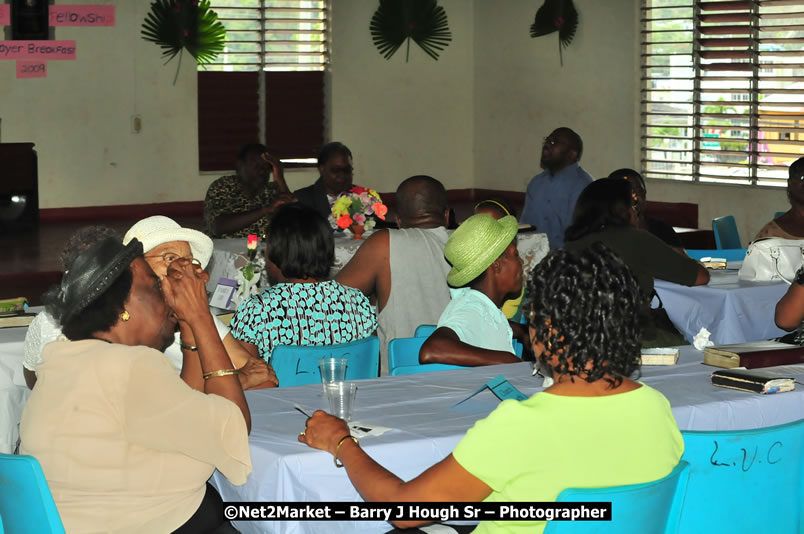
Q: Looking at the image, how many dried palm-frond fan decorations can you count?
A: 3